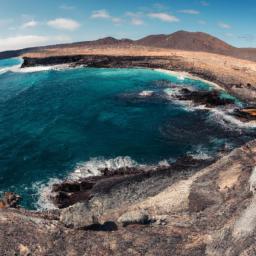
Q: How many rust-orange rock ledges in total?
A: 1